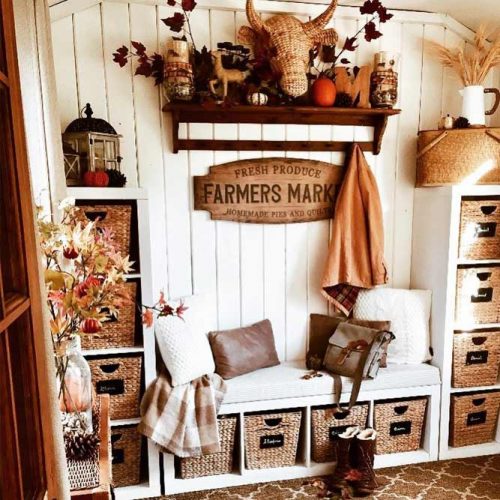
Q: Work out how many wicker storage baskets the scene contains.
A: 12